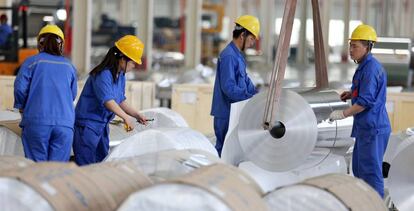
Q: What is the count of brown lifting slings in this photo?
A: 2